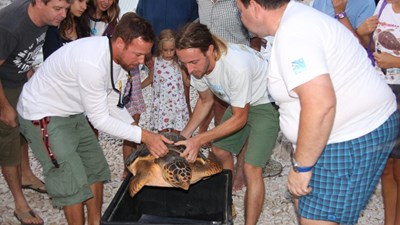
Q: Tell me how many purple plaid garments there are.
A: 1